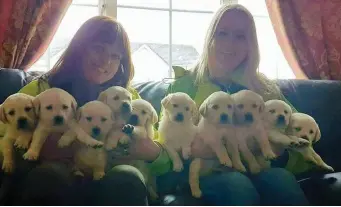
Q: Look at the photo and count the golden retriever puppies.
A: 10